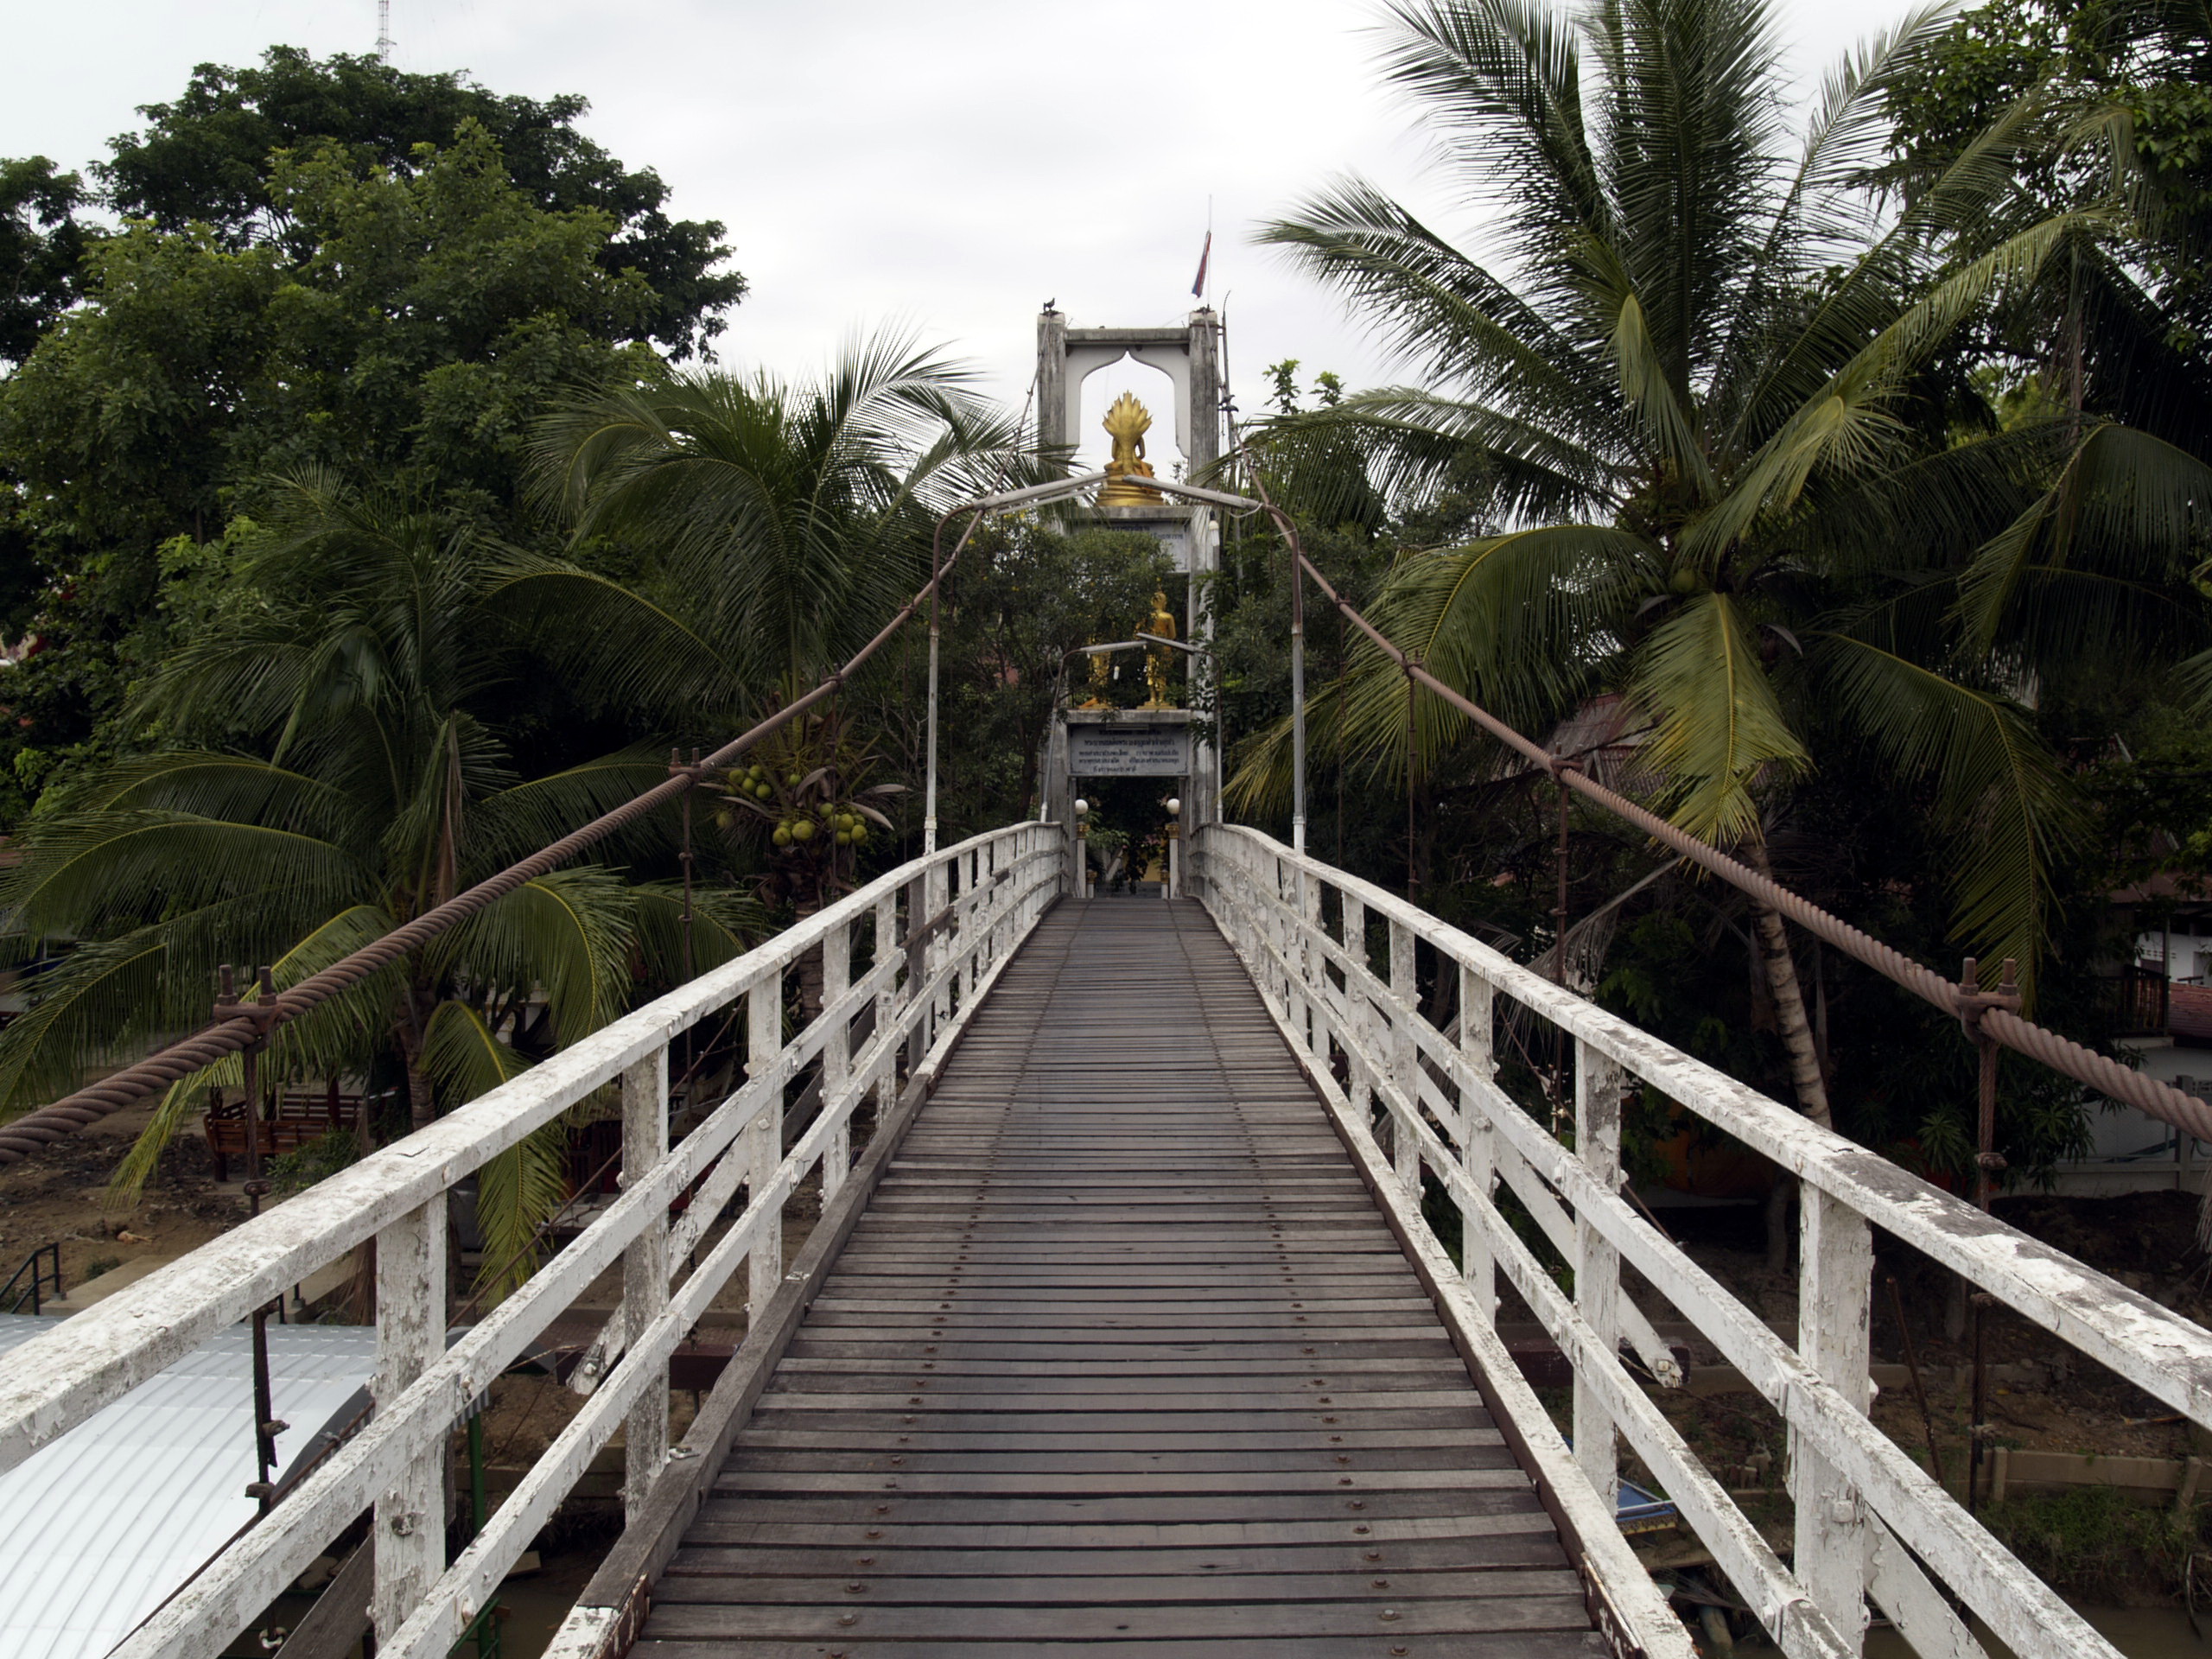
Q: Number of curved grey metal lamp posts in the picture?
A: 4